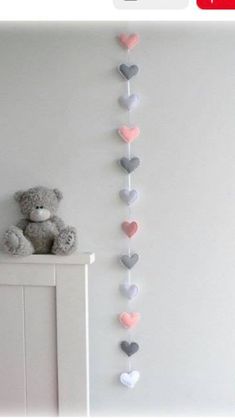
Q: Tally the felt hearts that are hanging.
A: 12